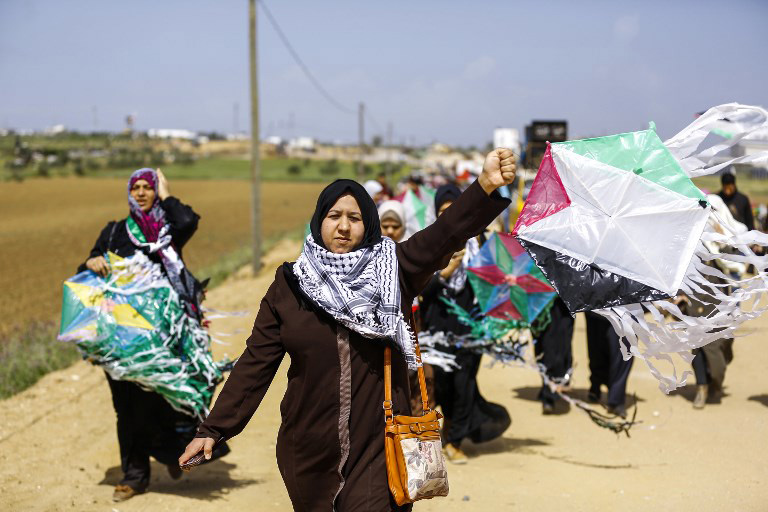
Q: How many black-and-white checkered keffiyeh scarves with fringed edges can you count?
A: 1